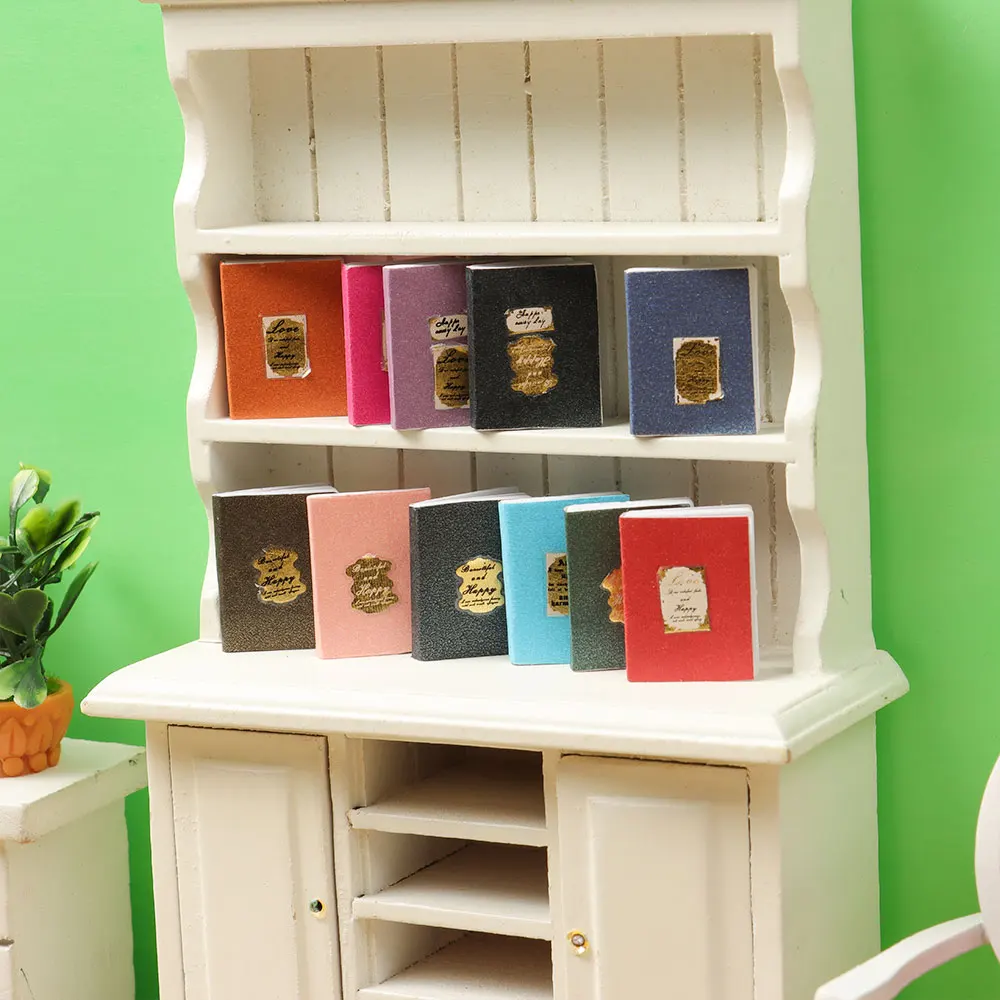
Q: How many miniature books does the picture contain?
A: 11